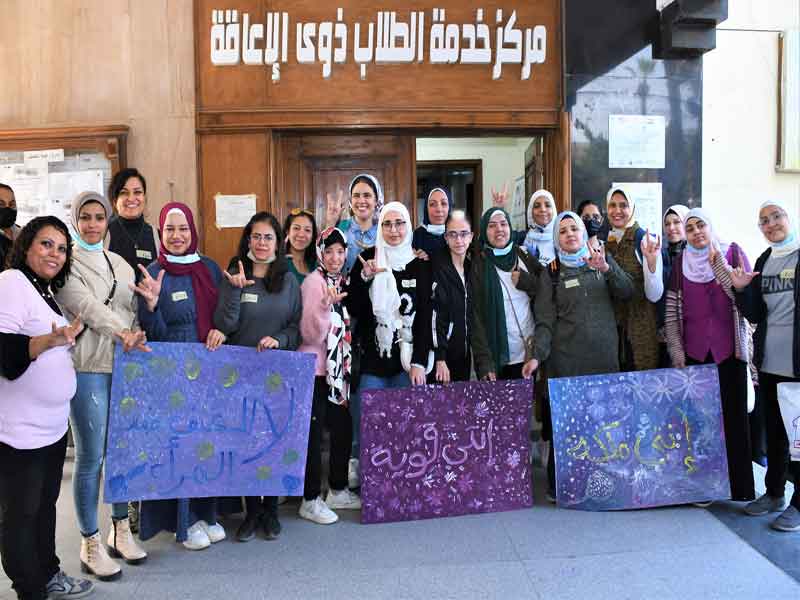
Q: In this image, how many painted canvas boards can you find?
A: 3